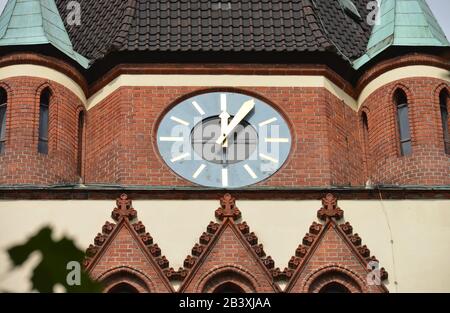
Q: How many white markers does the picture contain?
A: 11